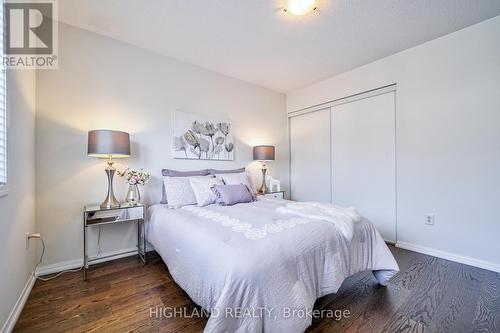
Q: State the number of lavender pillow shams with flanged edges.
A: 2